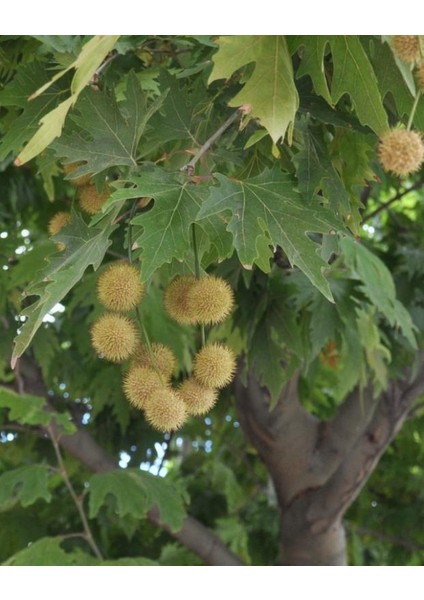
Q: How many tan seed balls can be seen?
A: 15